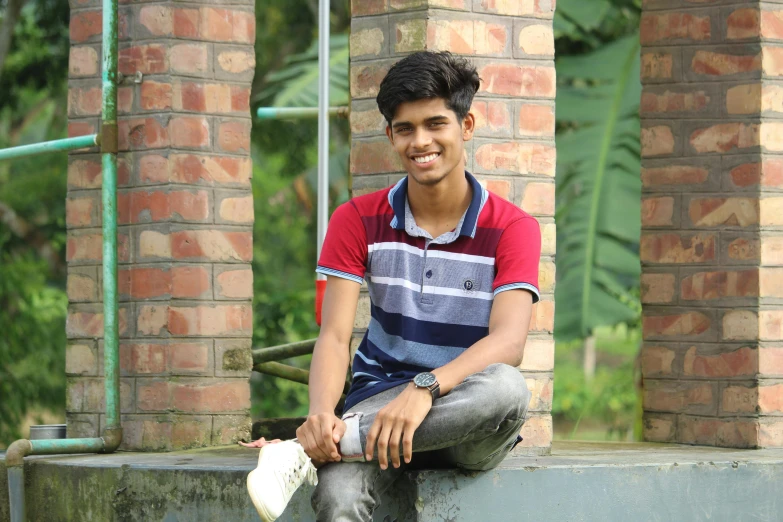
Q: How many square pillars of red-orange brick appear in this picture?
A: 3